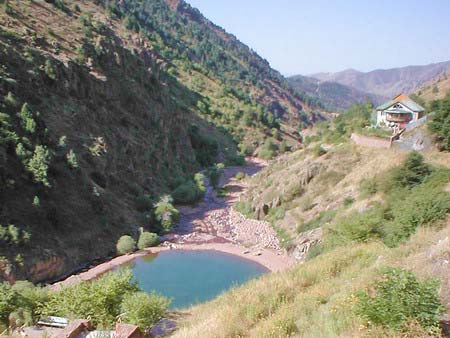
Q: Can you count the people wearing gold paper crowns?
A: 0